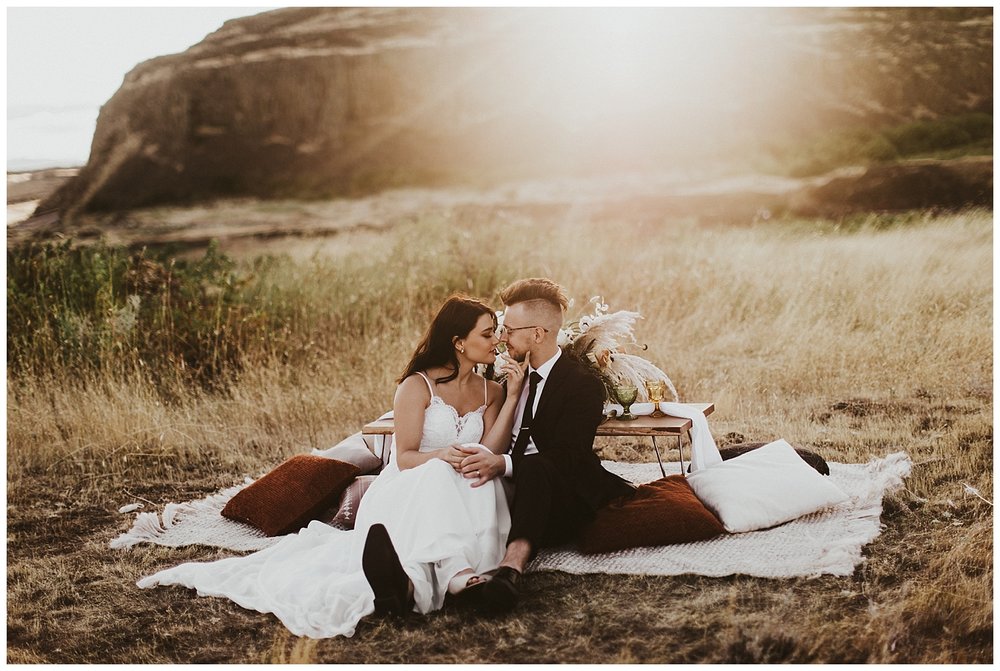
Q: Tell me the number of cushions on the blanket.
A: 6